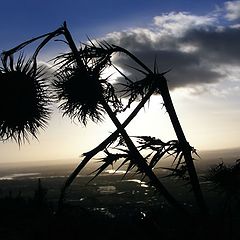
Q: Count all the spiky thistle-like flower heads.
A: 2